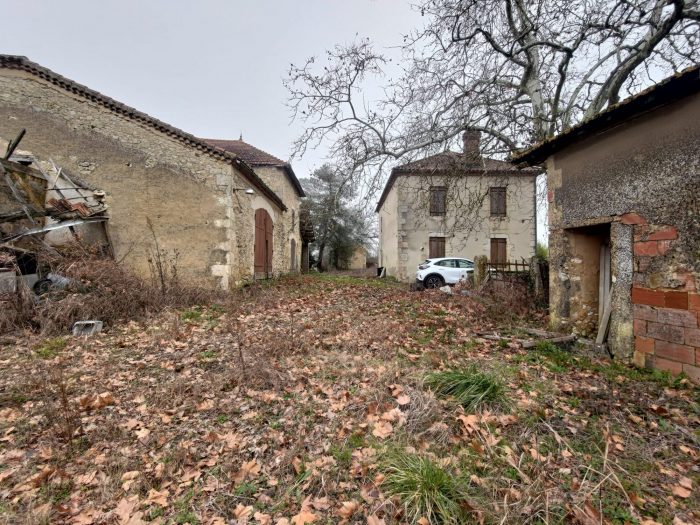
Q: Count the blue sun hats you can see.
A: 0